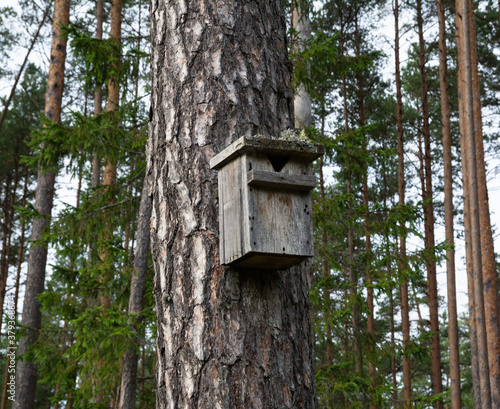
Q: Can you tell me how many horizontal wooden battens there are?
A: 1